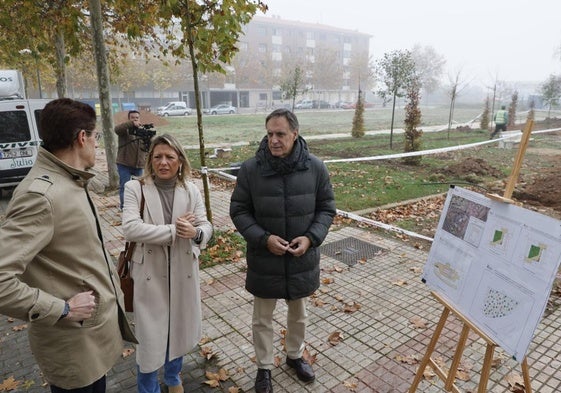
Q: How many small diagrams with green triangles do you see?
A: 2